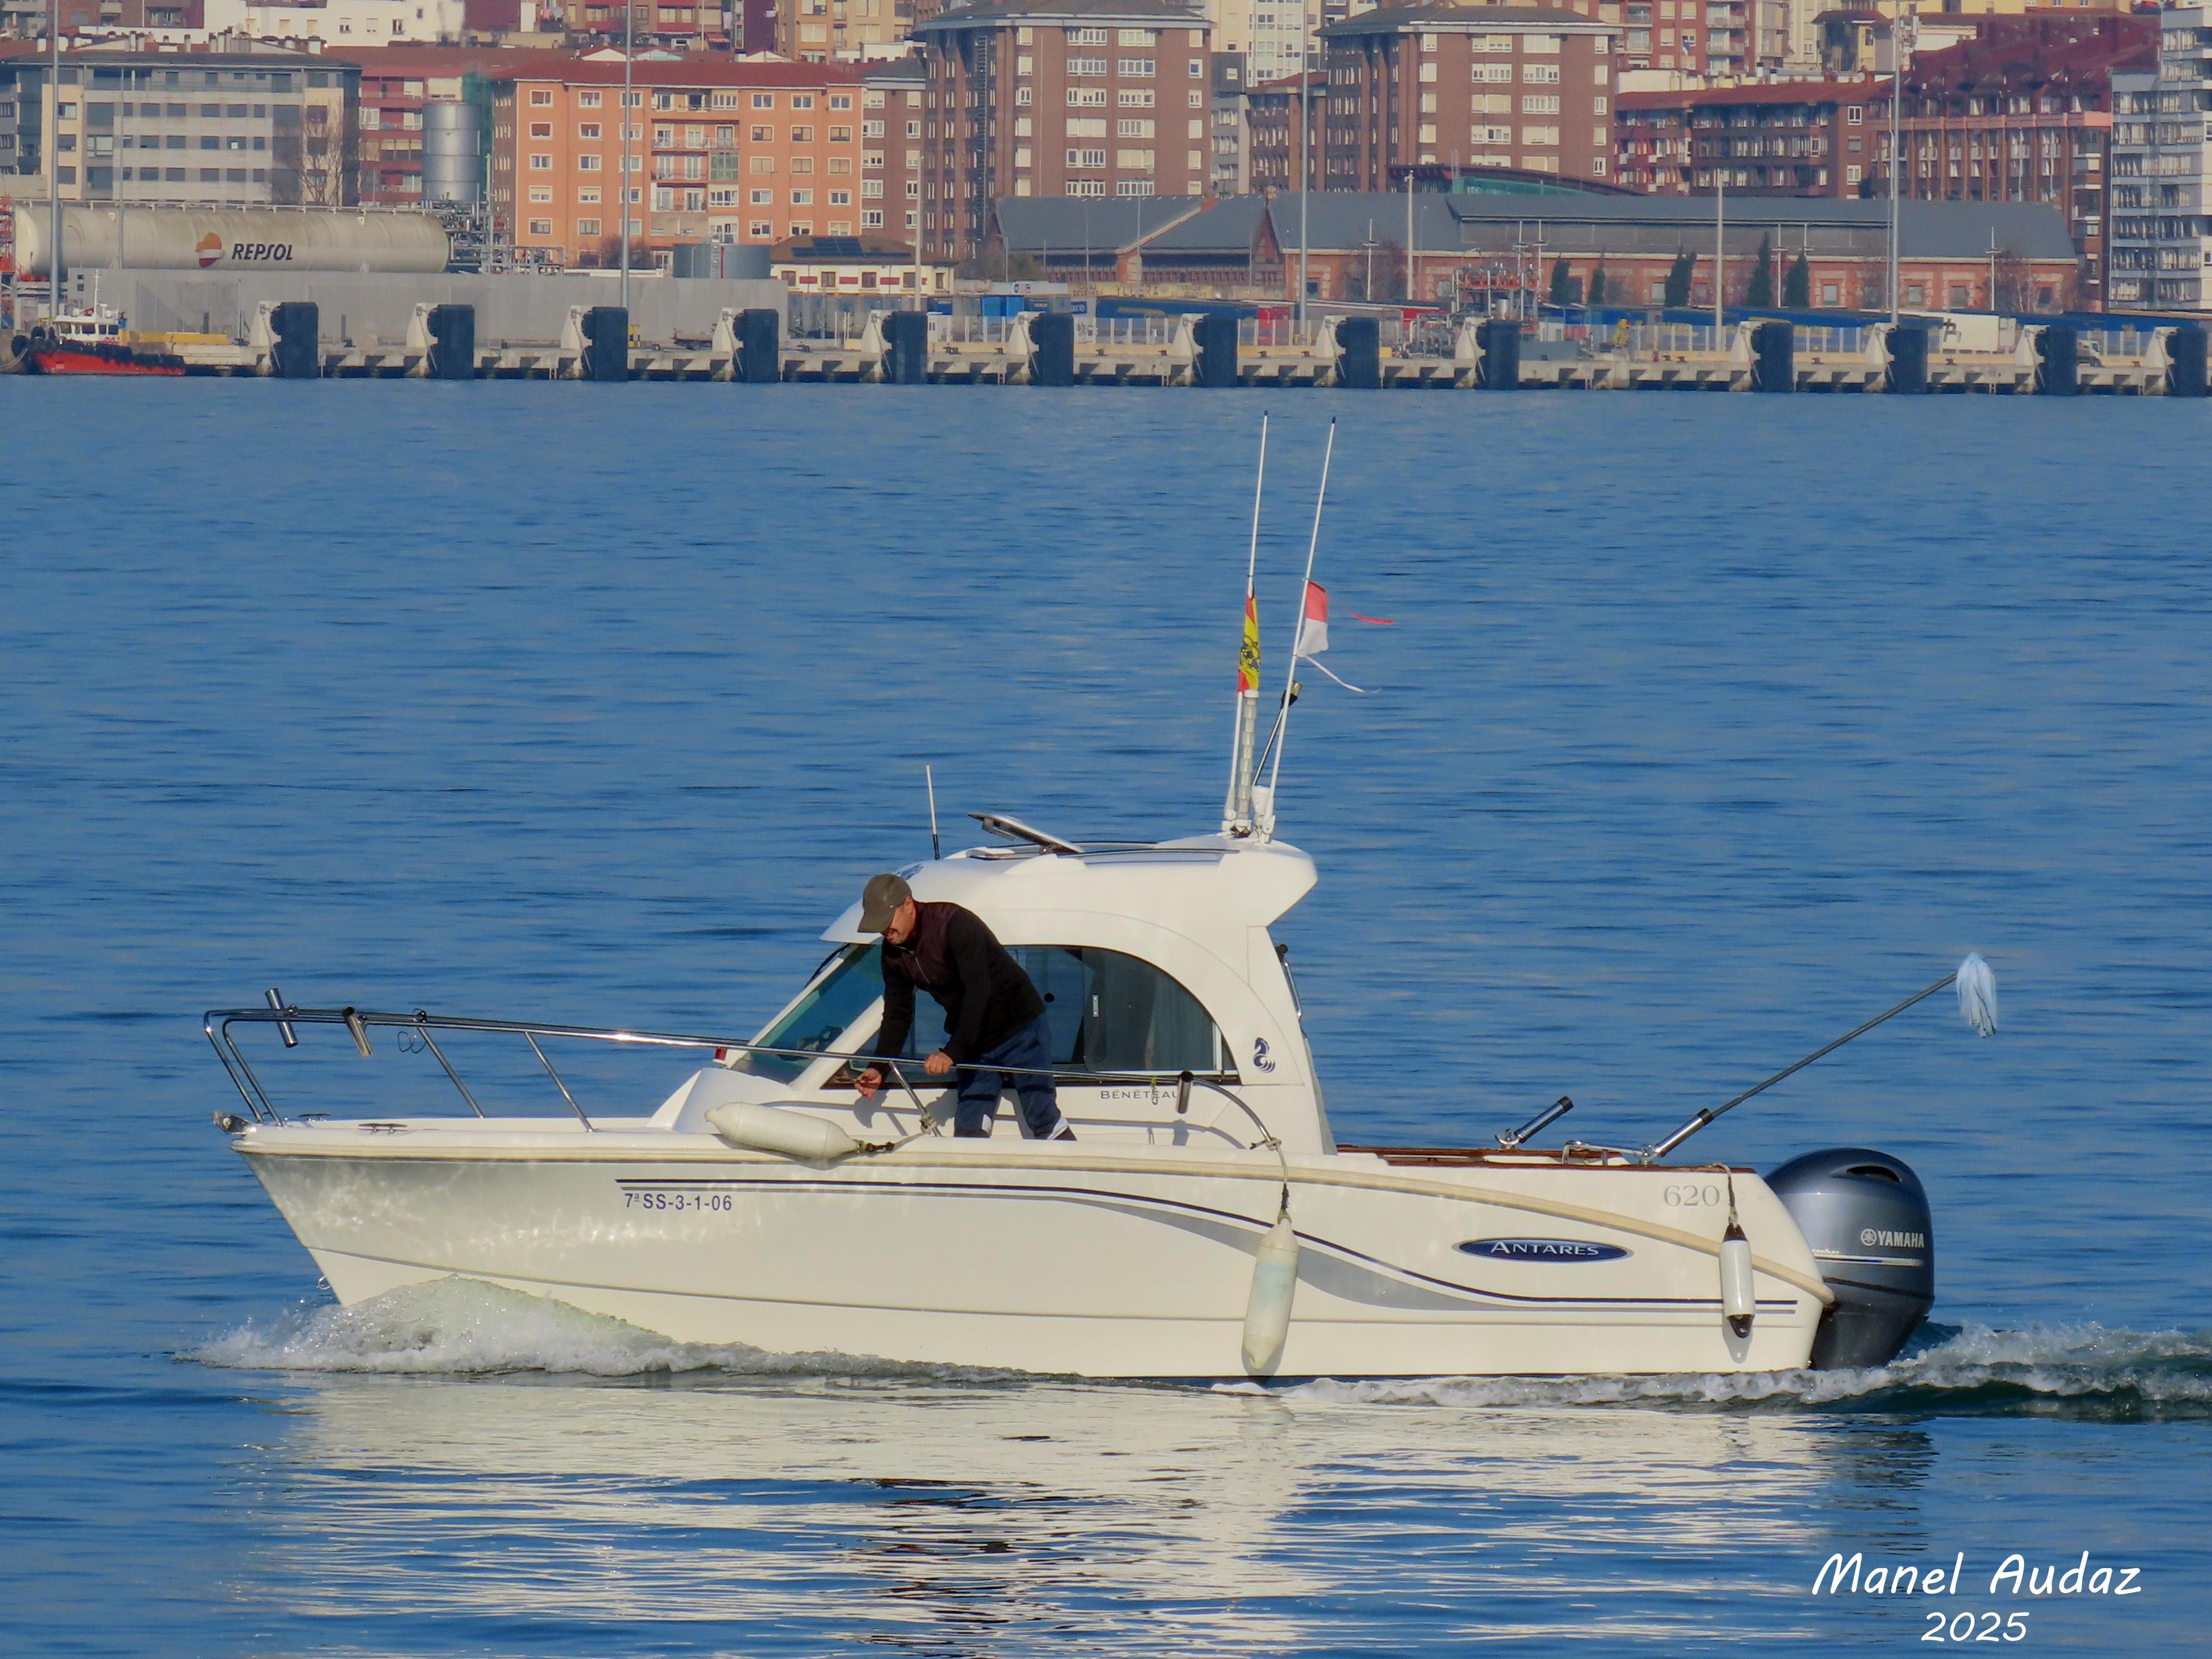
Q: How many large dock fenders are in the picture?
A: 13